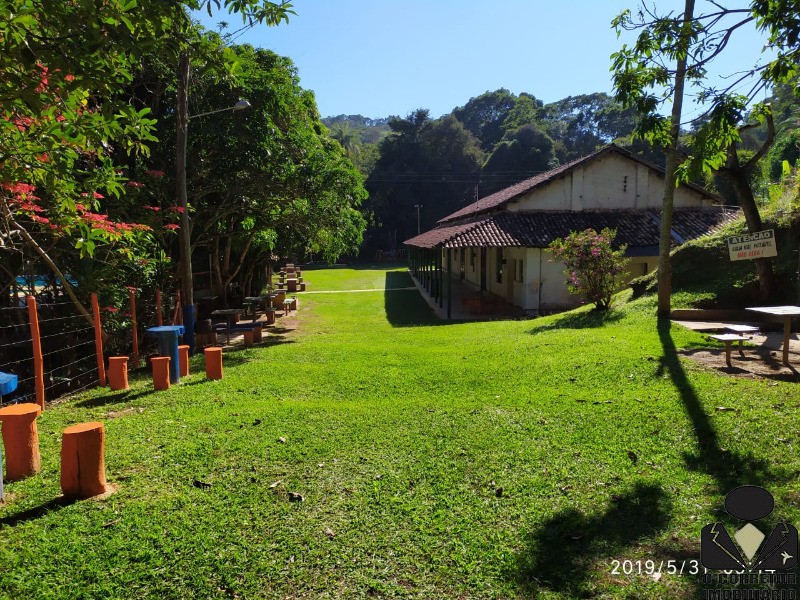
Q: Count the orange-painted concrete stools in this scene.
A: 6